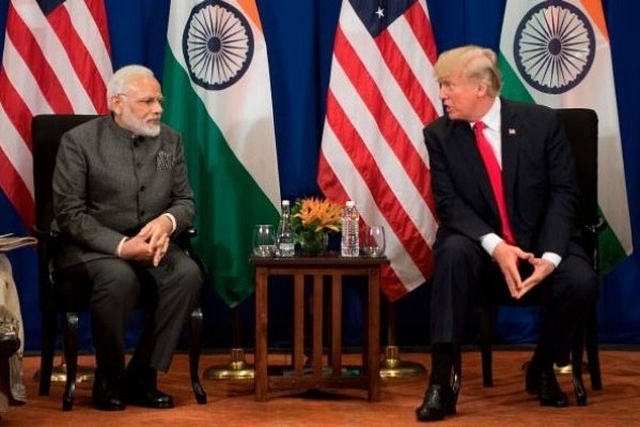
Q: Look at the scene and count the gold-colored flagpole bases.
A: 4